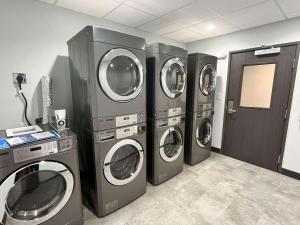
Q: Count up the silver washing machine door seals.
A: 7